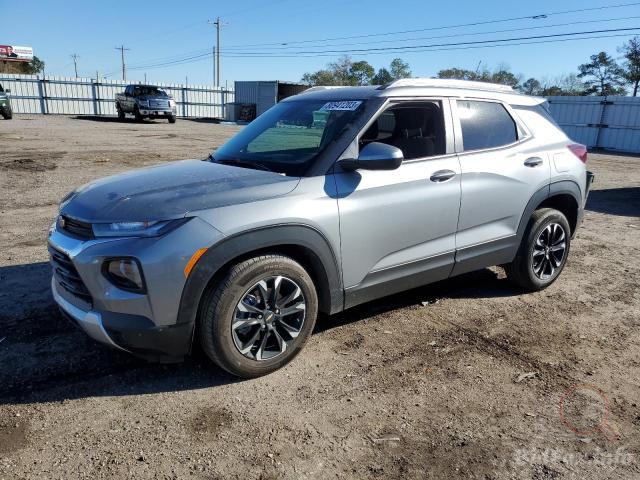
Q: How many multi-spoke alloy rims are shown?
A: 2